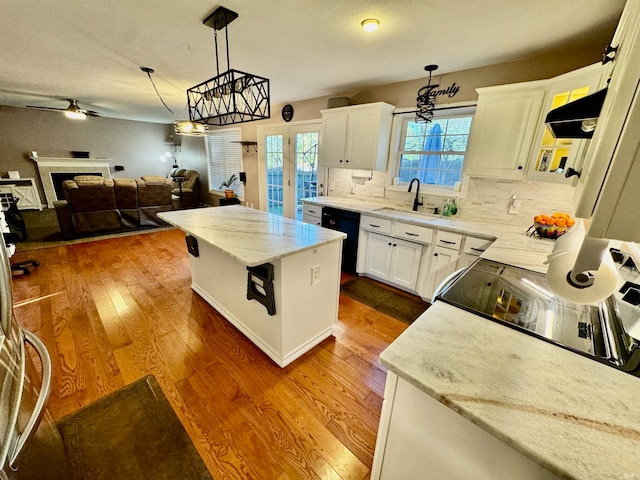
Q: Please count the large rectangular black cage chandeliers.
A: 1